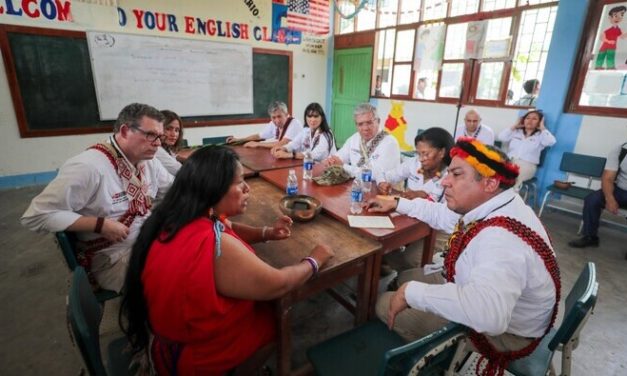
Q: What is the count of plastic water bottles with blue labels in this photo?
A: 4